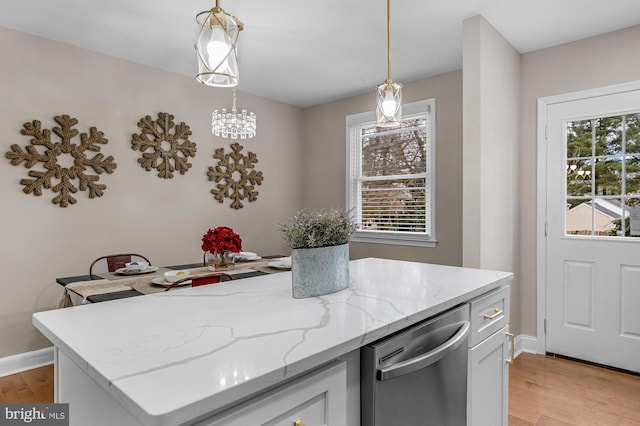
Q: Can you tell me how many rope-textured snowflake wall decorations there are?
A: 3